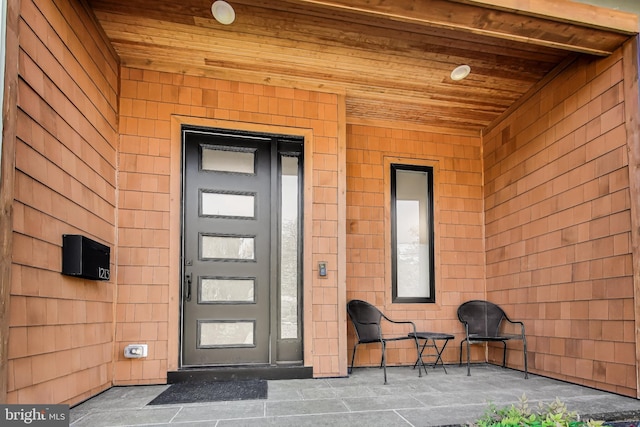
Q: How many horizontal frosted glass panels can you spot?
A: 5